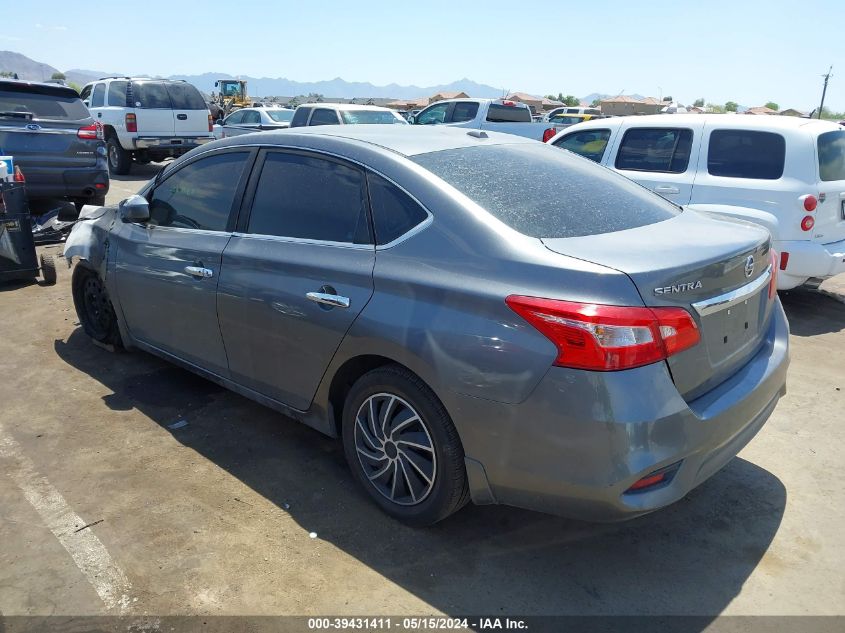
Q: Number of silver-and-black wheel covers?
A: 1